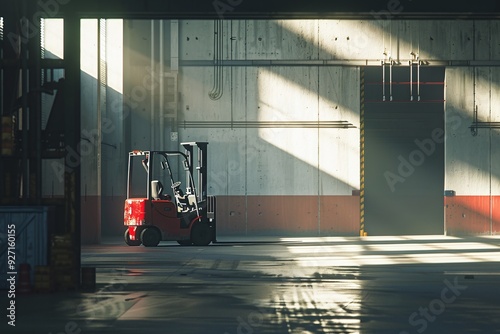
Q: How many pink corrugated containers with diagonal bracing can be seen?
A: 0